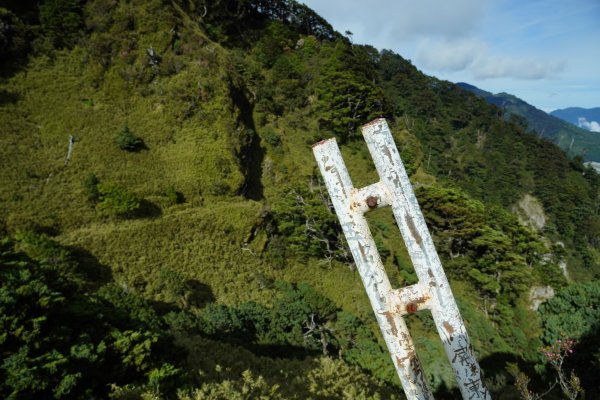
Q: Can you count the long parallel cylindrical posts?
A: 2